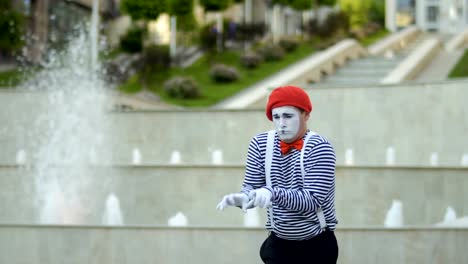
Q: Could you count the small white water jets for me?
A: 13